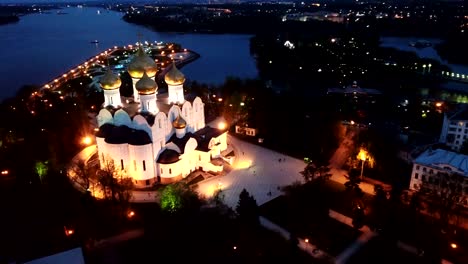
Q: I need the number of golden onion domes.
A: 5